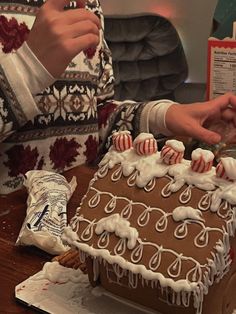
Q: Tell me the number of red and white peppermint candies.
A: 5